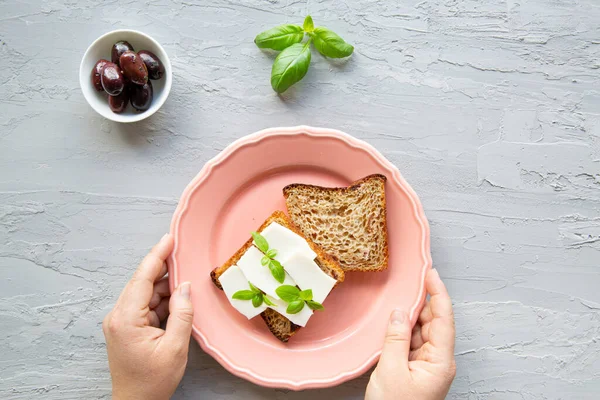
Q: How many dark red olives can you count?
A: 7